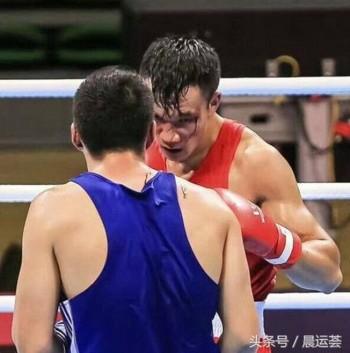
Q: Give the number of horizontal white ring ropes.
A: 3